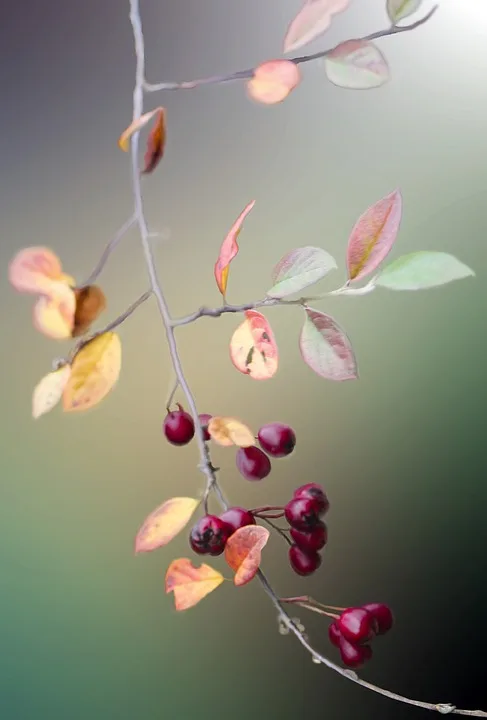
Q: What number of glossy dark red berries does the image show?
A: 14